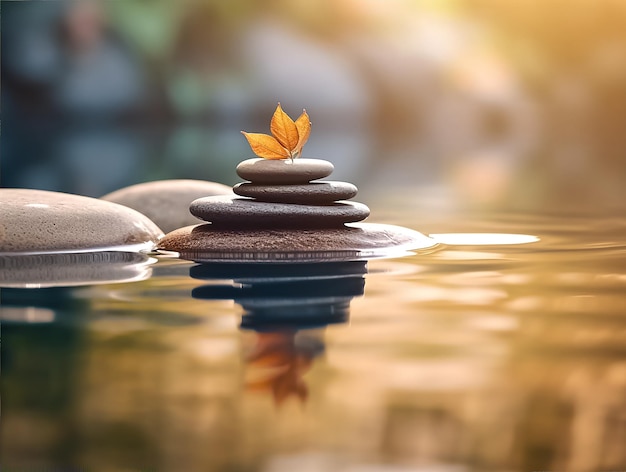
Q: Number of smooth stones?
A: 6